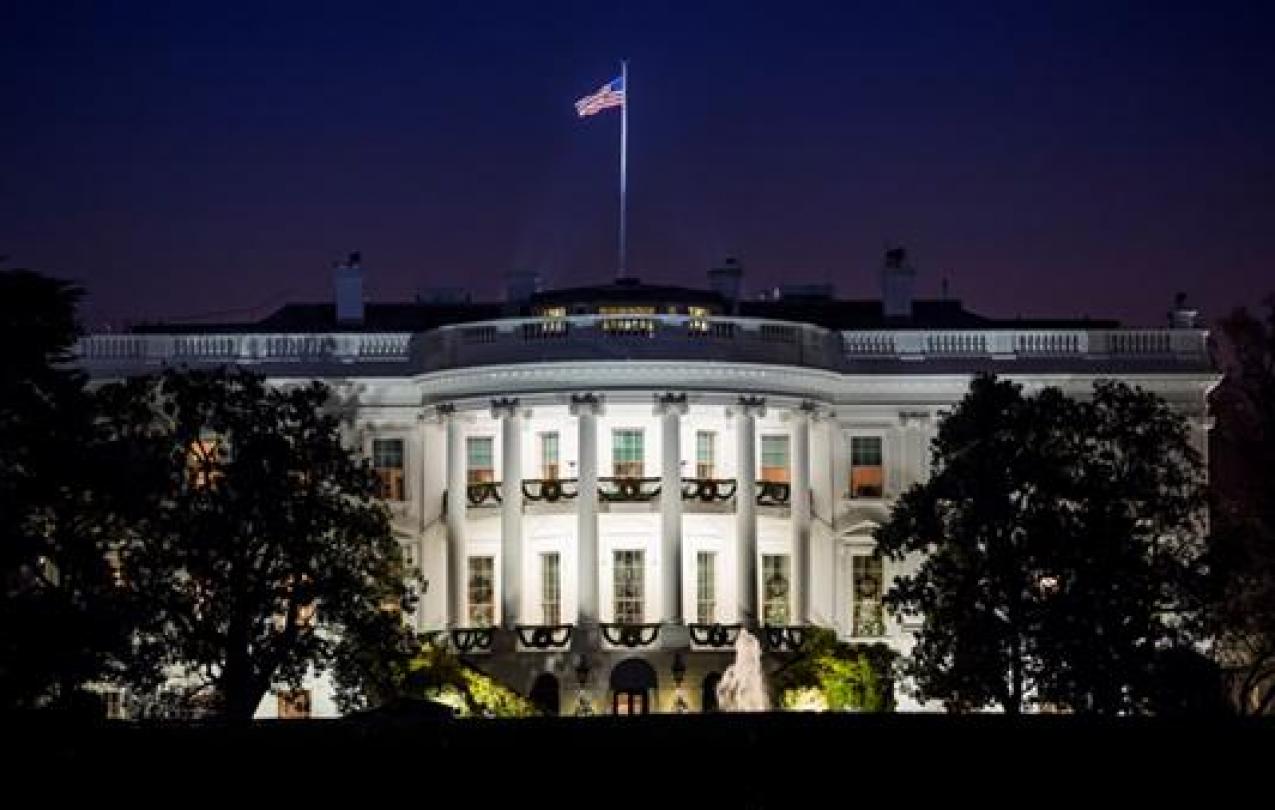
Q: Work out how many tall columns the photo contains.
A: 6